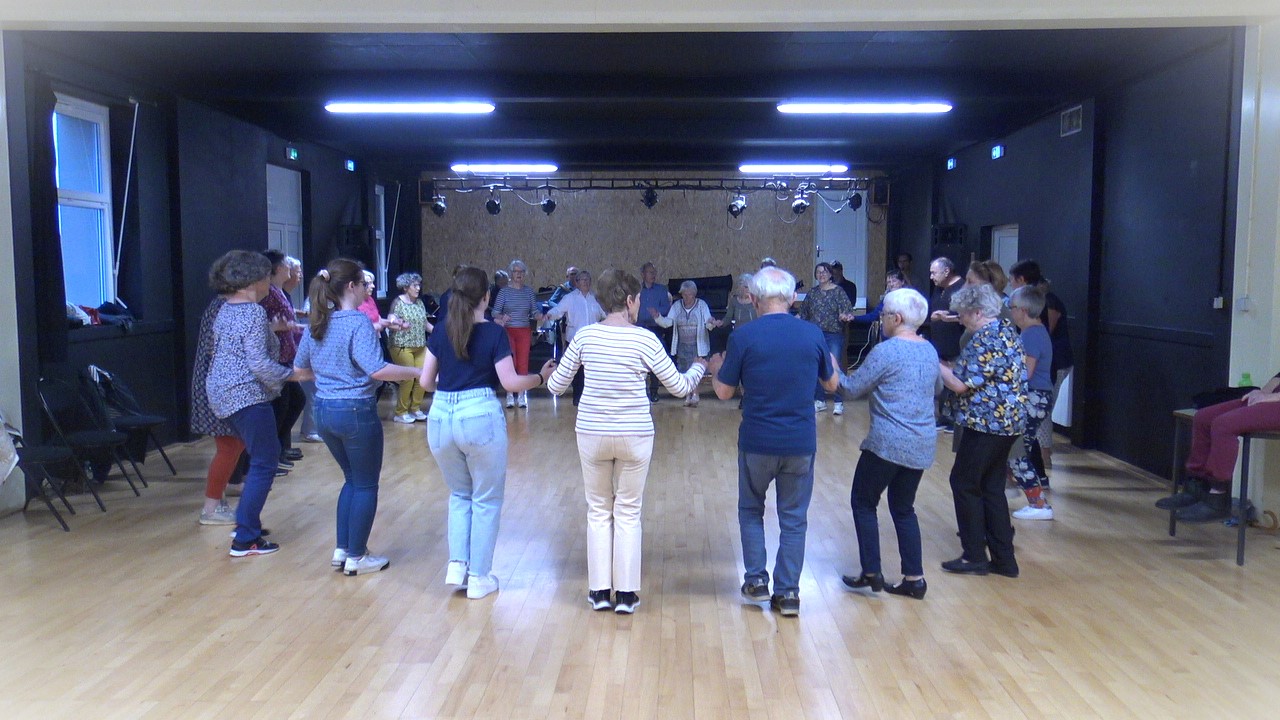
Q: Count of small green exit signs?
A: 4